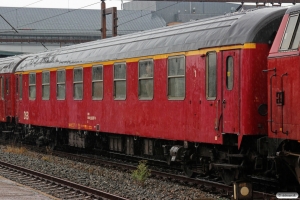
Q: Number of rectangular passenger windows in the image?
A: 8